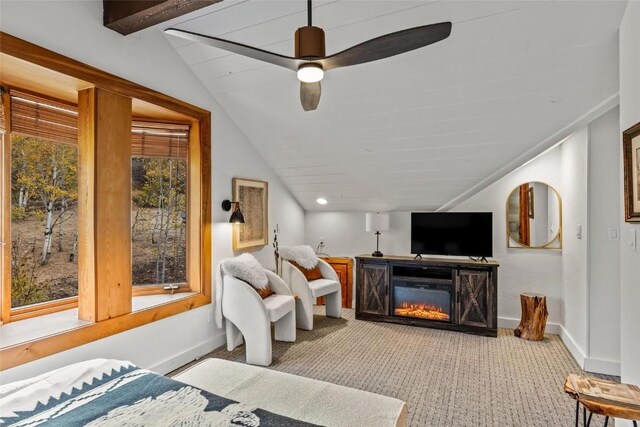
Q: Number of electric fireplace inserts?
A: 1